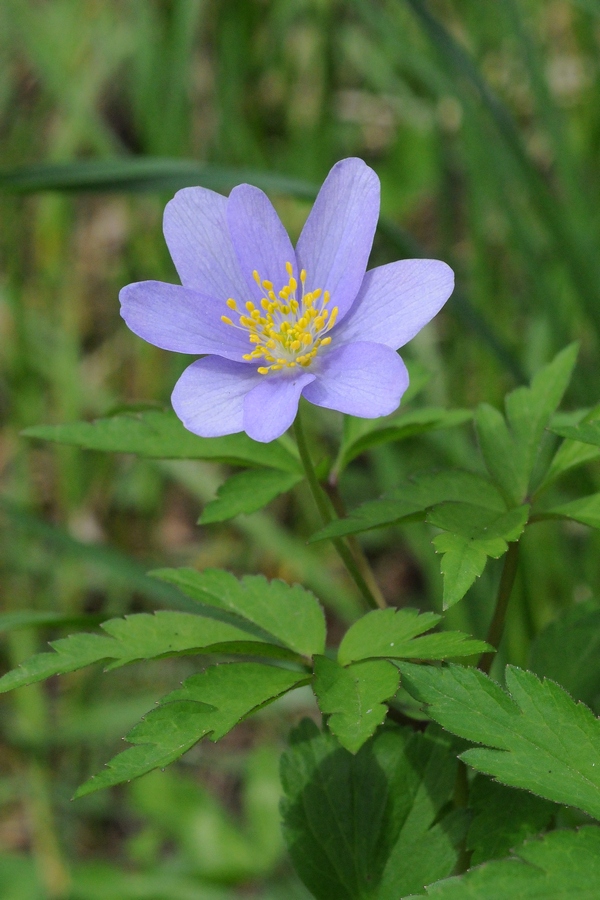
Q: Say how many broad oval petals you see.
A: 8